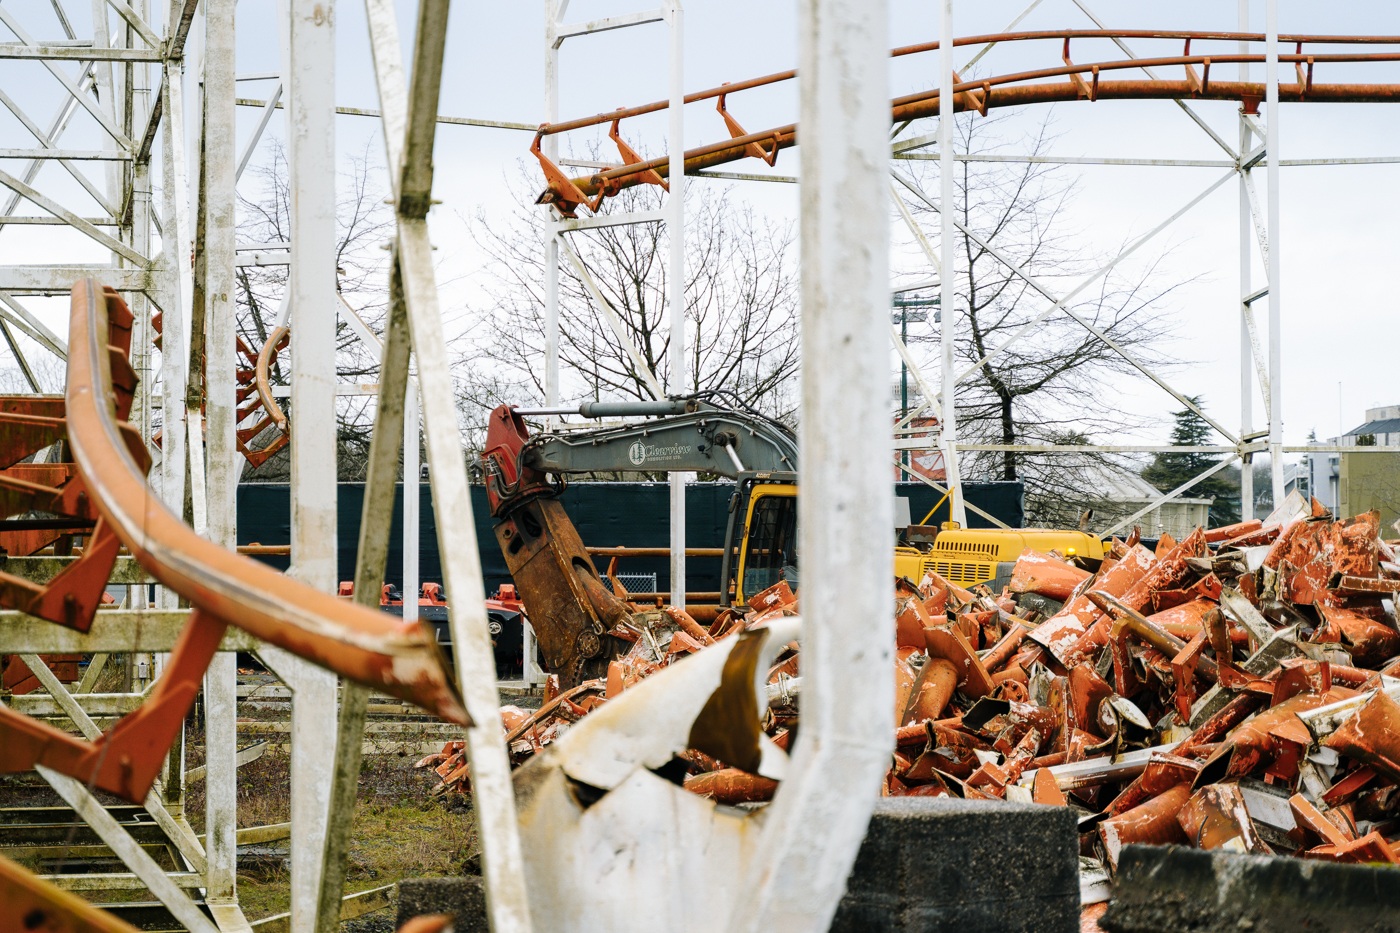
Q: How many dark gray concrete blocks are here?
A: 3